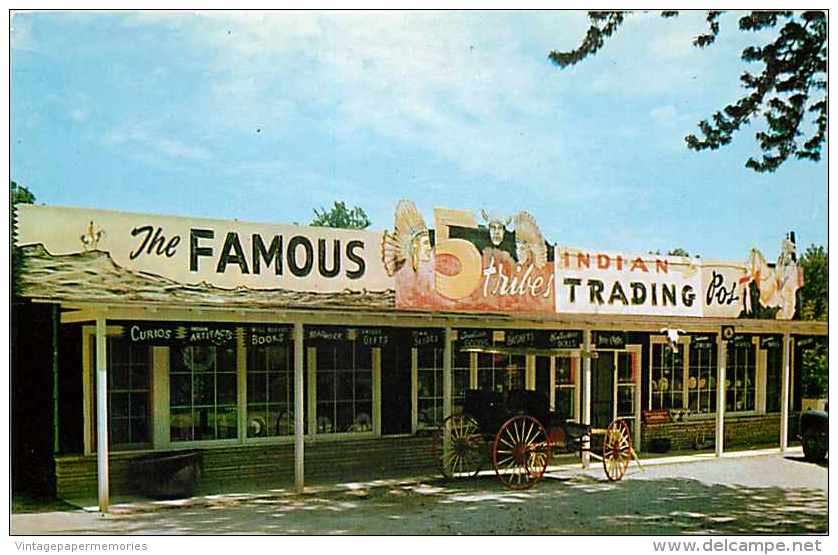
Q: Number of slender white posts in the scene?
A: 6